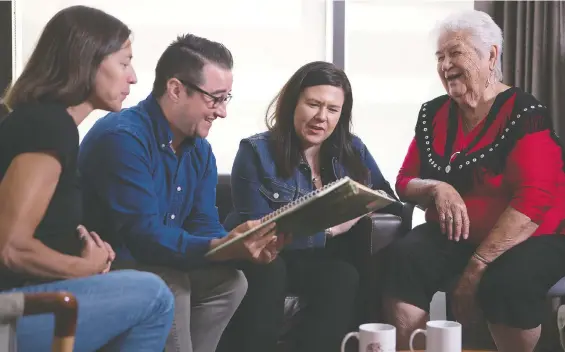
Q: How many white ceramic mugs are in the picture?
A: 2